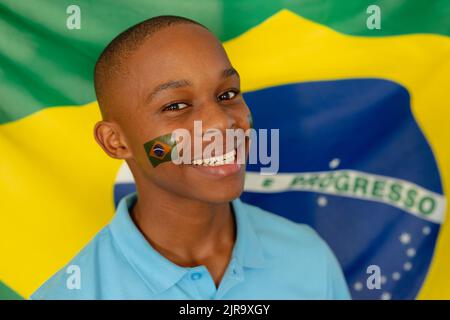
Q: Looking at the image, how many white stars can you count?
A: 10